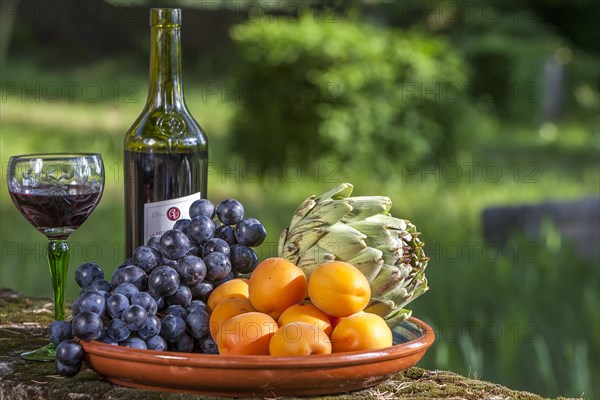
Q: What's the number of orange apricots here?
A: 8